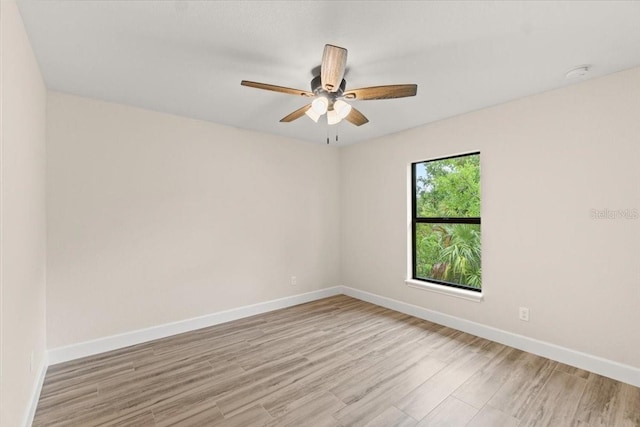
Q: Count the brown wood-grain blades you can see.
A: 5